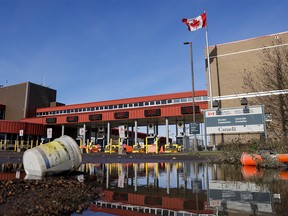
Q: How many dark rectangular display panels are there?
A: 6